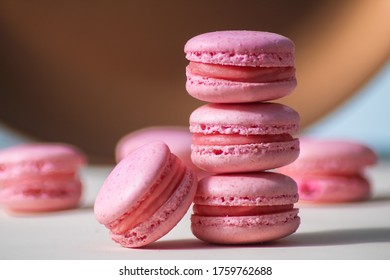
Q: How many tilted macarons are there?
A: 1